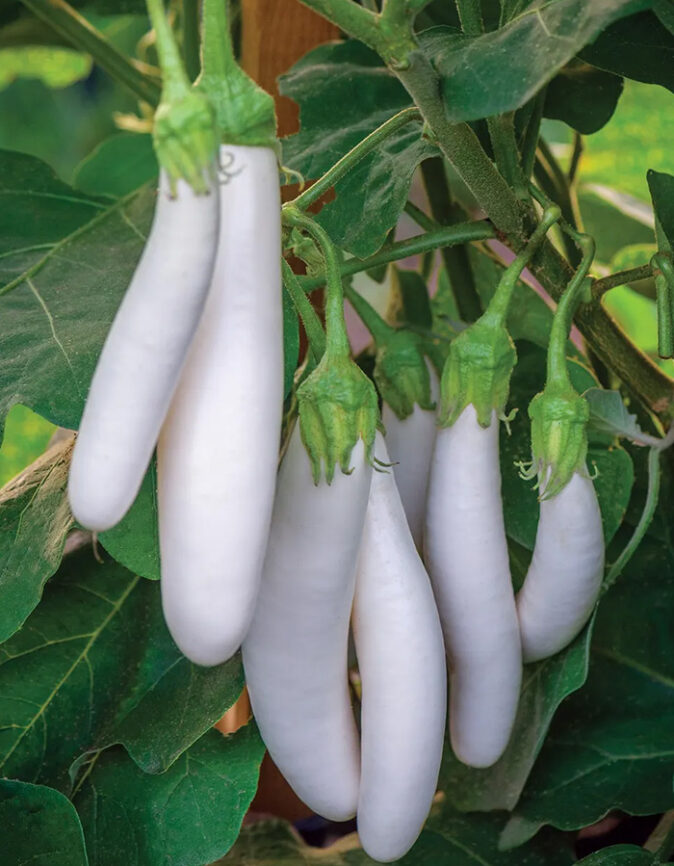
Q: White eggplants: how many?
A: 7